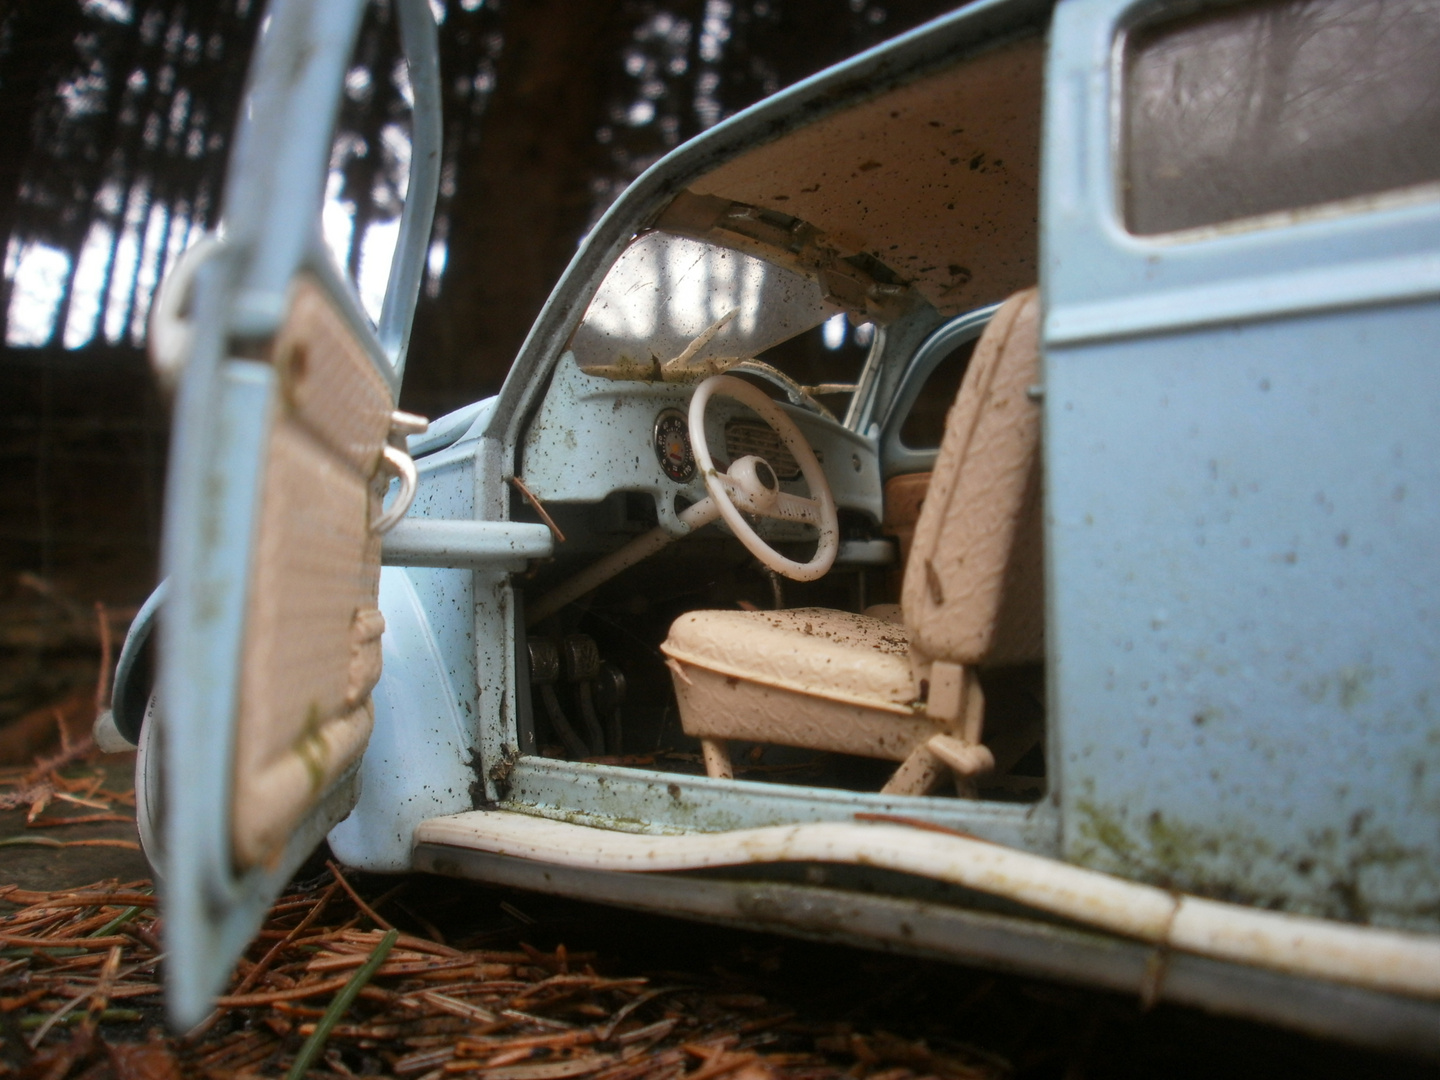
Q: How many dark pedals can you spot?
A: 3